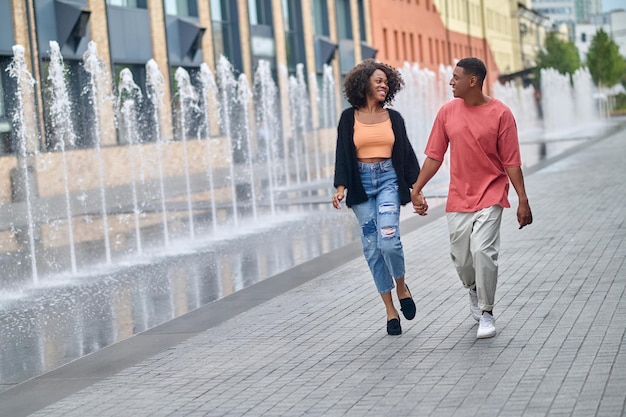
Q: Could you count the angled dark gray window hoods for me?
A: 4